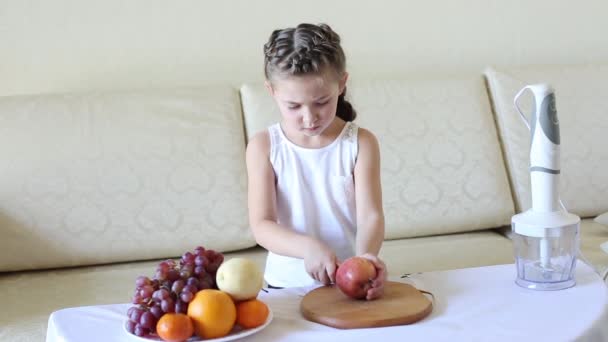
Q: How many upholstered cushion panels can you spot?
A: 3